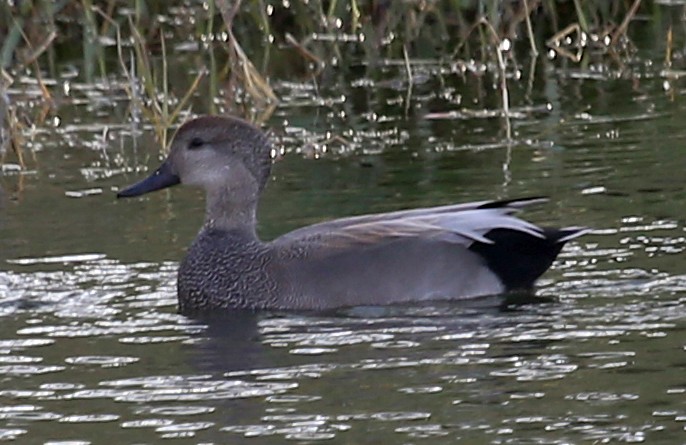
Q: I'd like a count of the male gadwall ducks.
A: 1